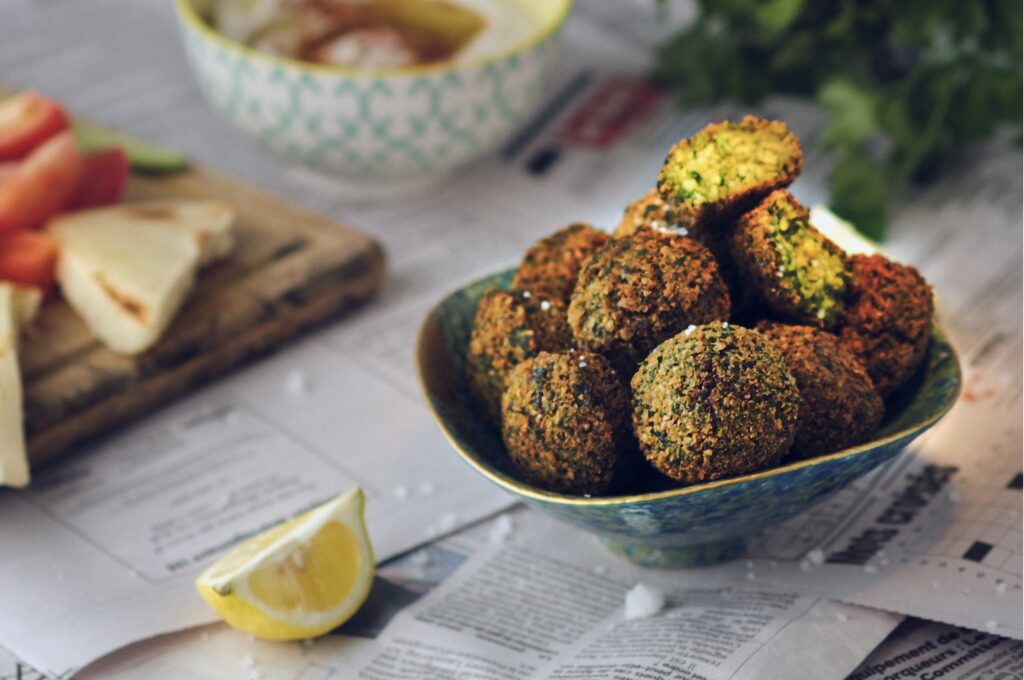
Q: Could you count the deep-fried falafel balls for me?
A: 10